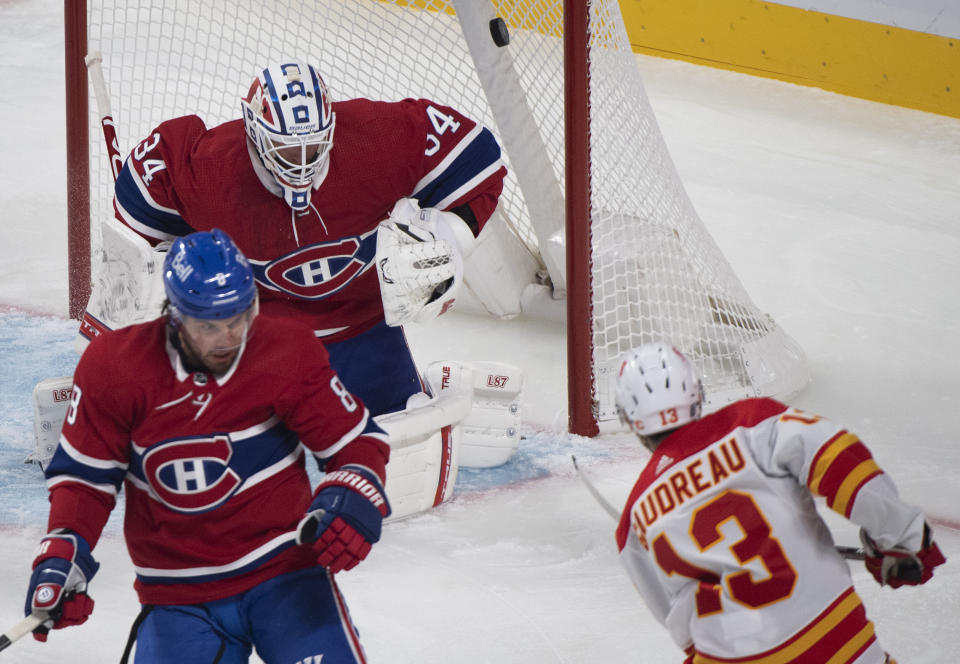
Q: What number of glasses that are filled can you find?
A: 0